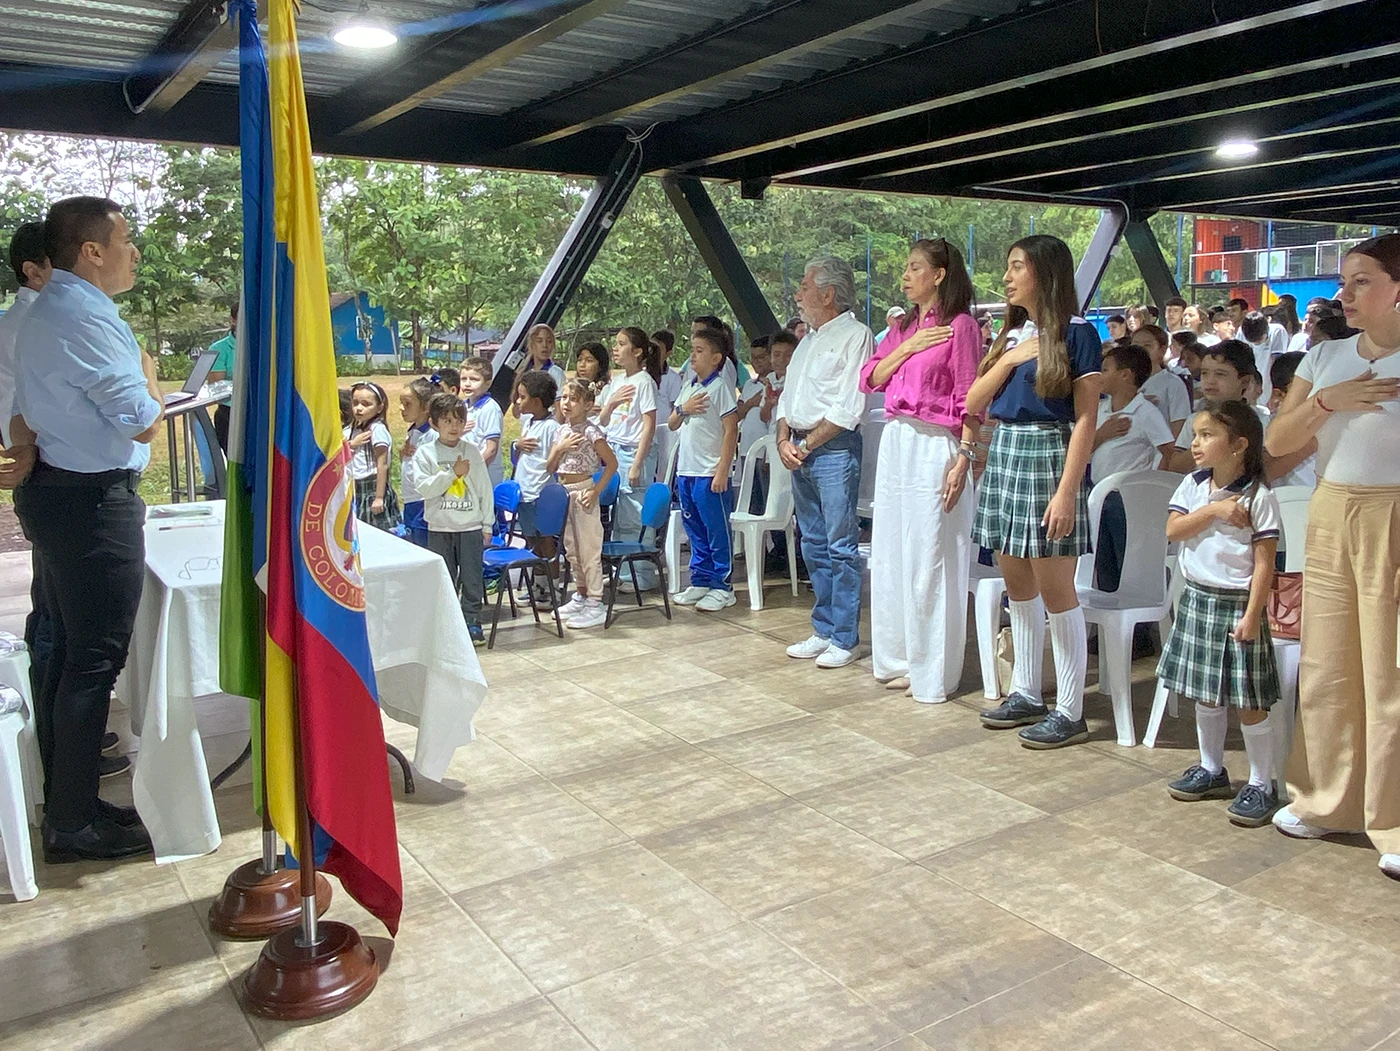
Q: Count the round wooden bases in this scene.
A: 2